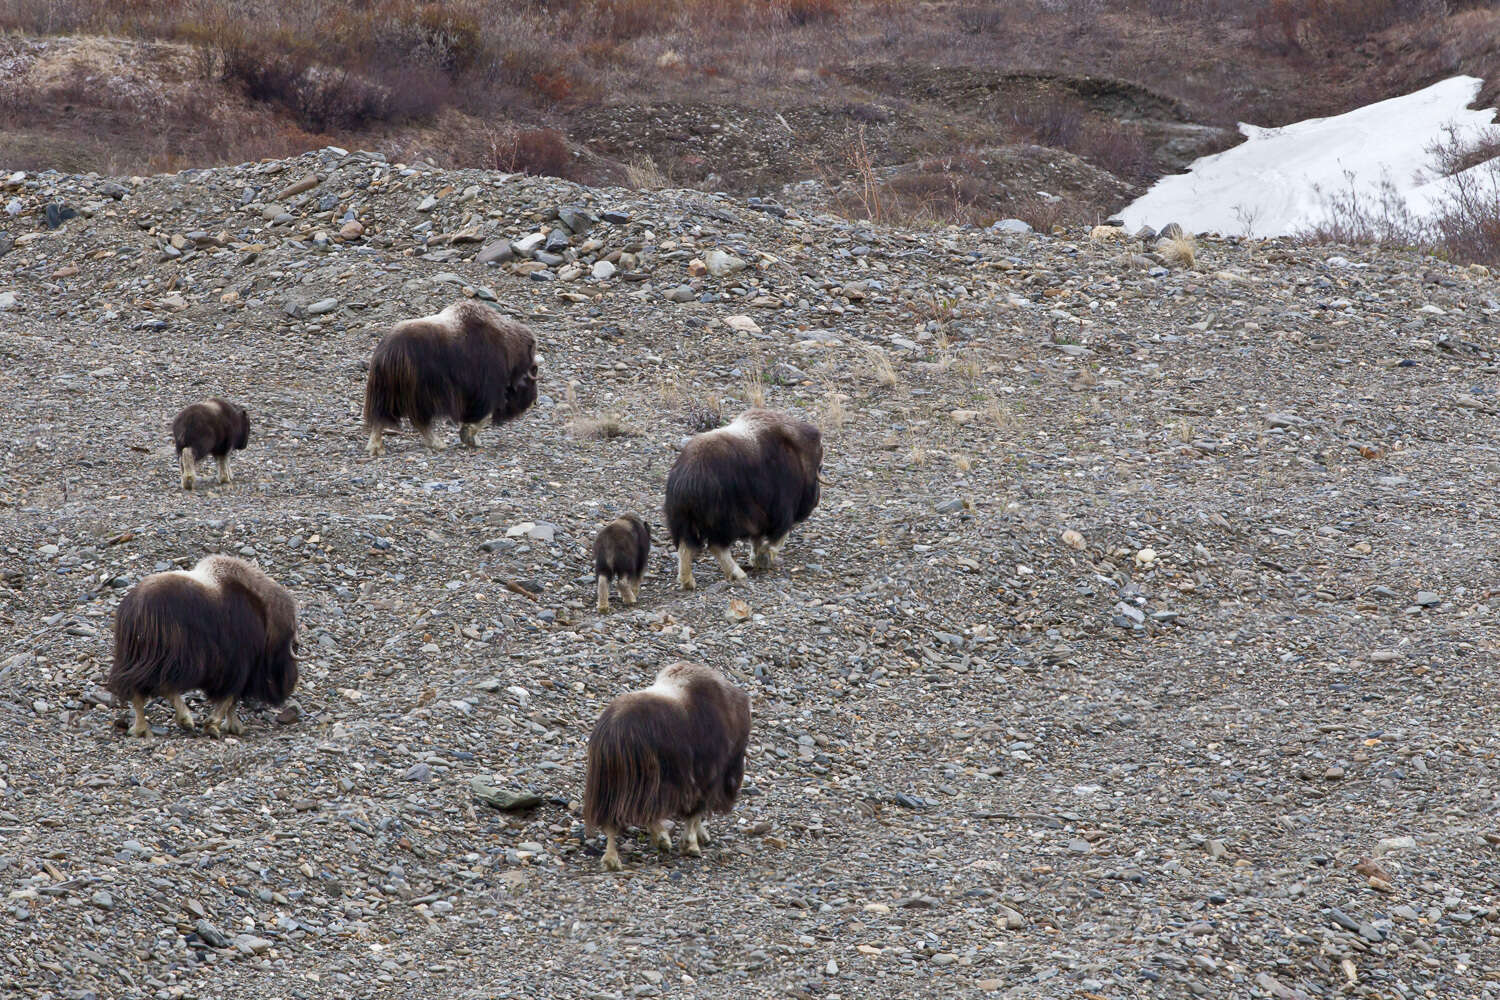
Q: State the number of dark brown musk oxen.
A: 6